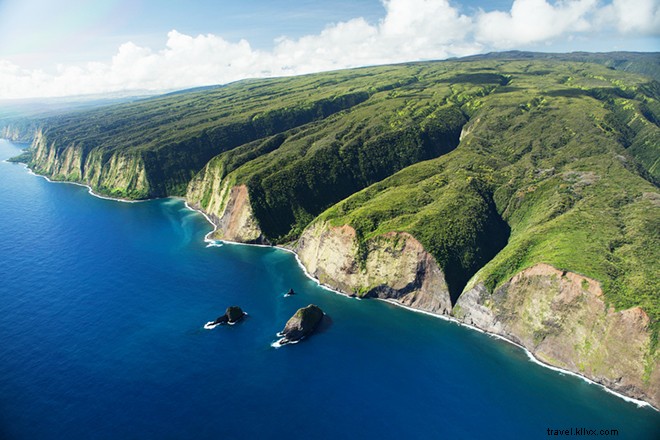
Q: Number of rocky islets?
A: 3